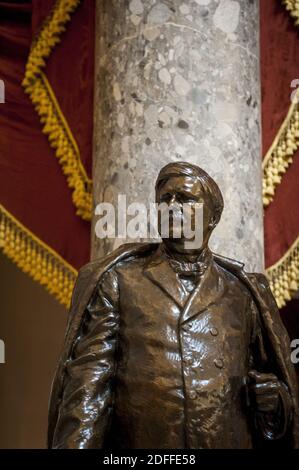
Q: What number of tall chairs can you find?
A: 0